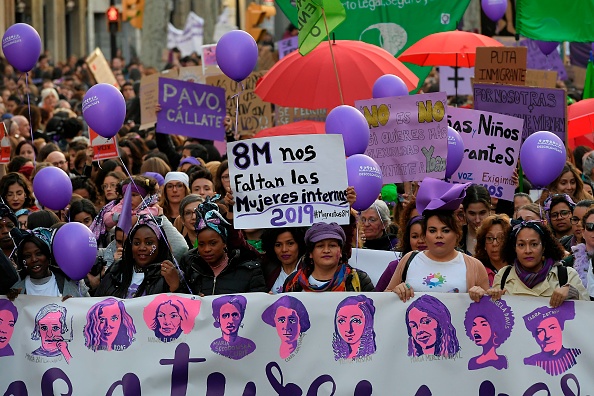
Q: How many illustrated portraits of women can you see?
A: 10